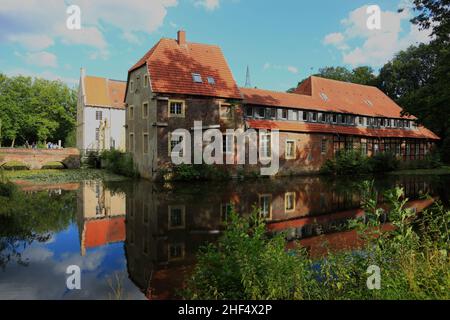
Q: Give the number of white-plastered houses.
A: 1